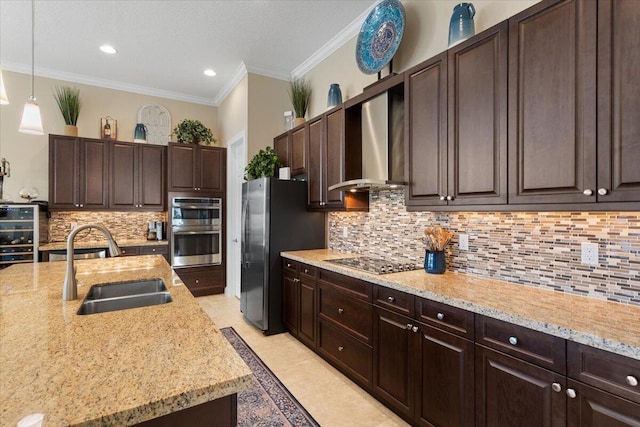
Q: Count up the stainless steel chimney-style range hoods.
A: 1